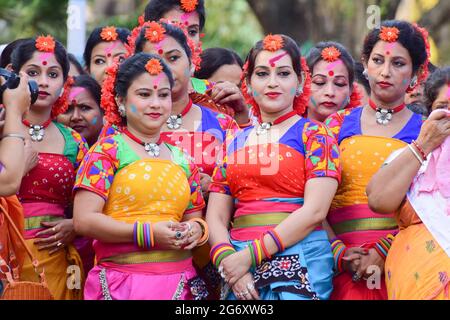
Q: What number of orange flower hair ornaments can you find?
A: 8